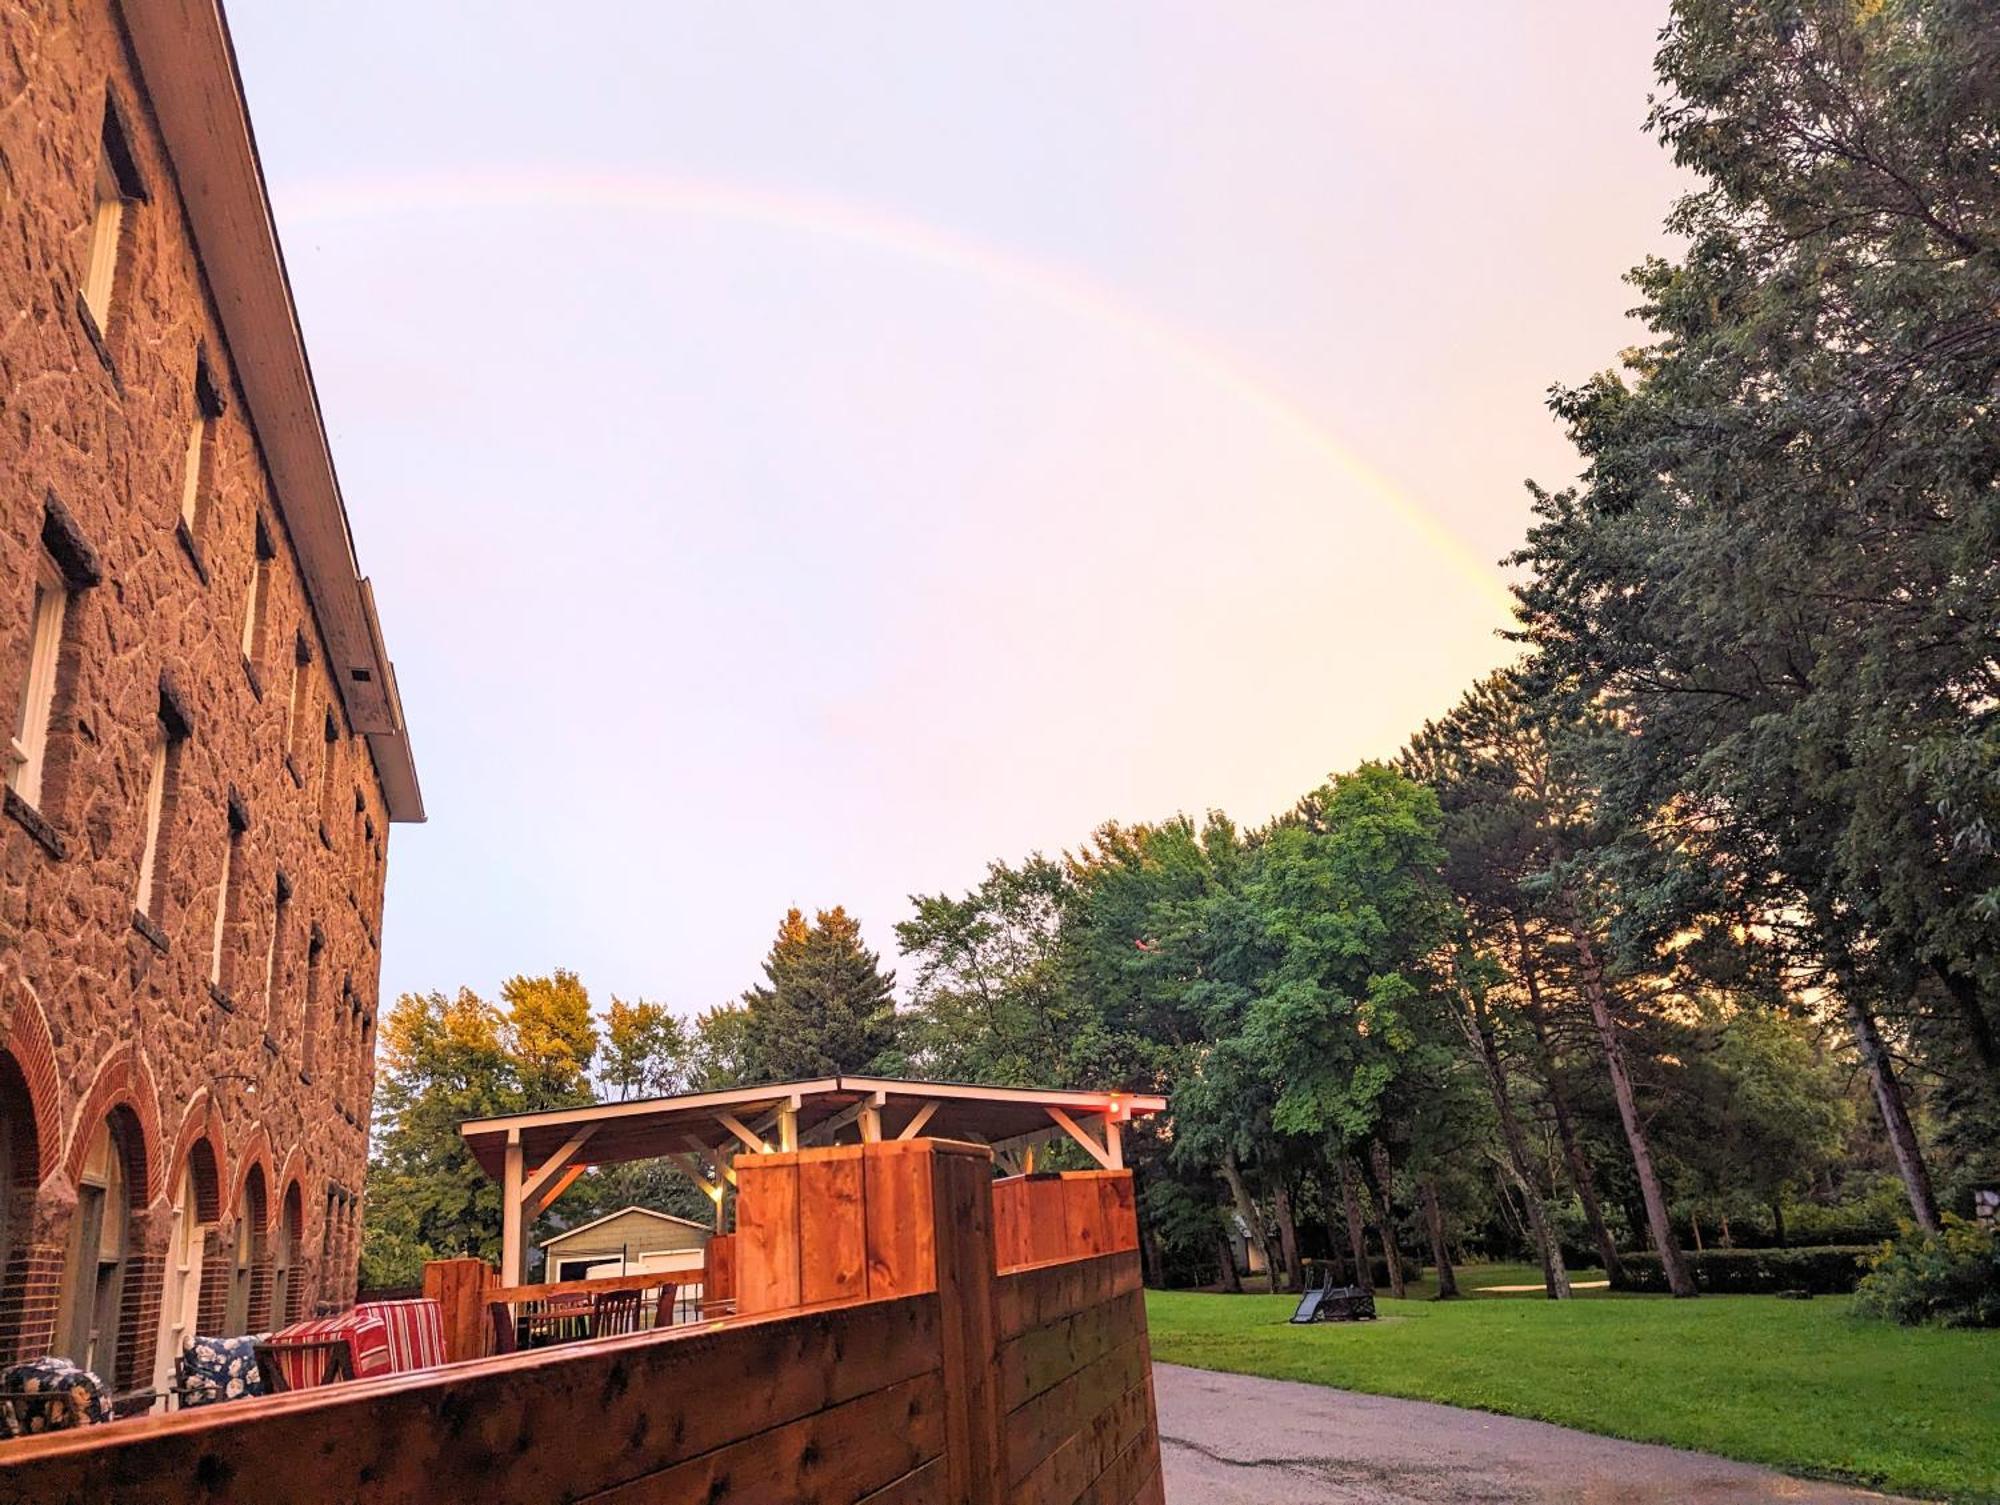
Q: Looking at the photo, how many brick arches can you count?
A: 5